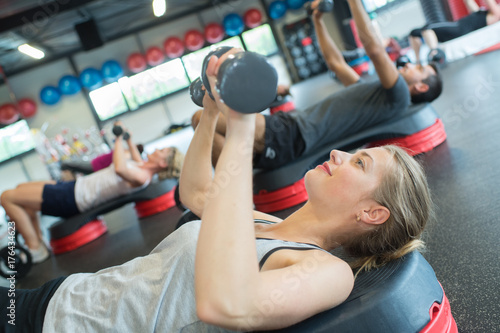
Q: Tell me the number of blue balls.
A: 7